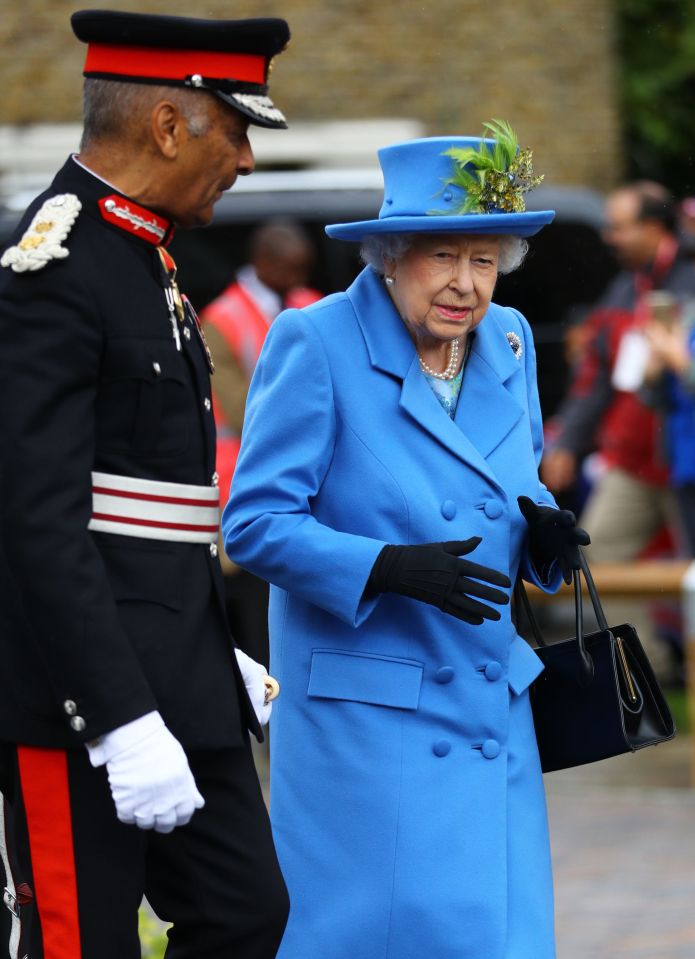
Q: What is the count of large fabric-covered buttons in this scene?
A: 6